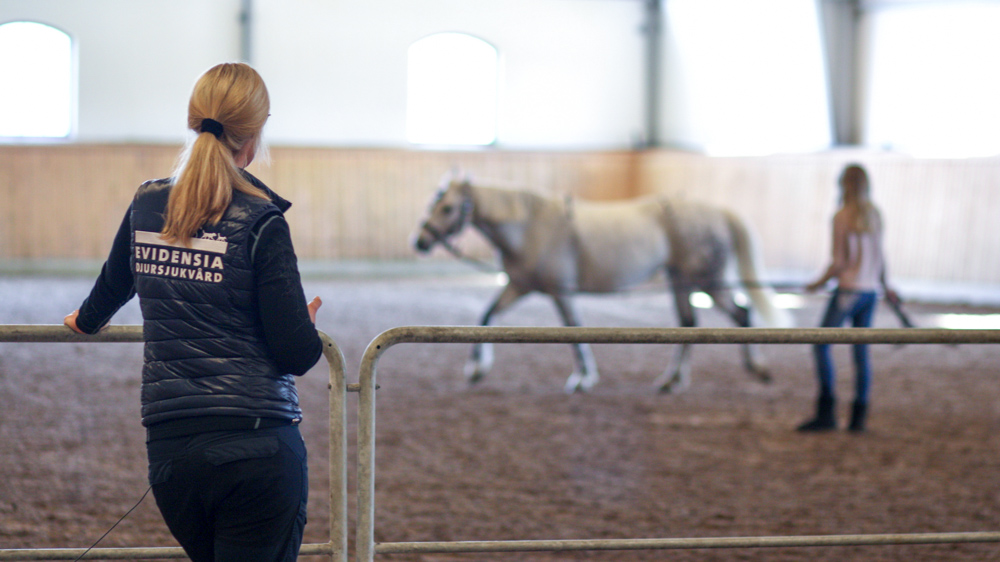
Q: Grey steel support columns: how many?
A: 3